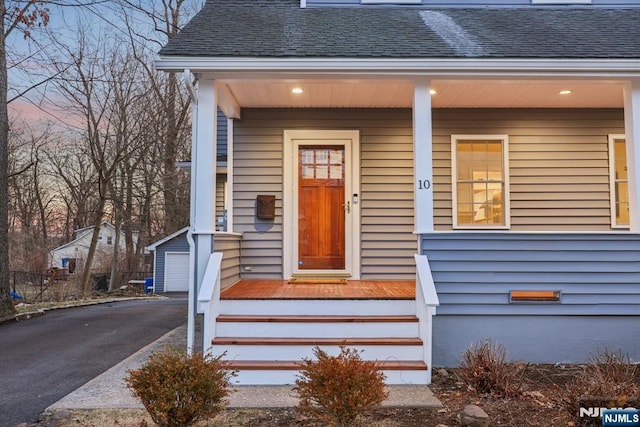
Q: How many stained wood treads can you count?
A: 3